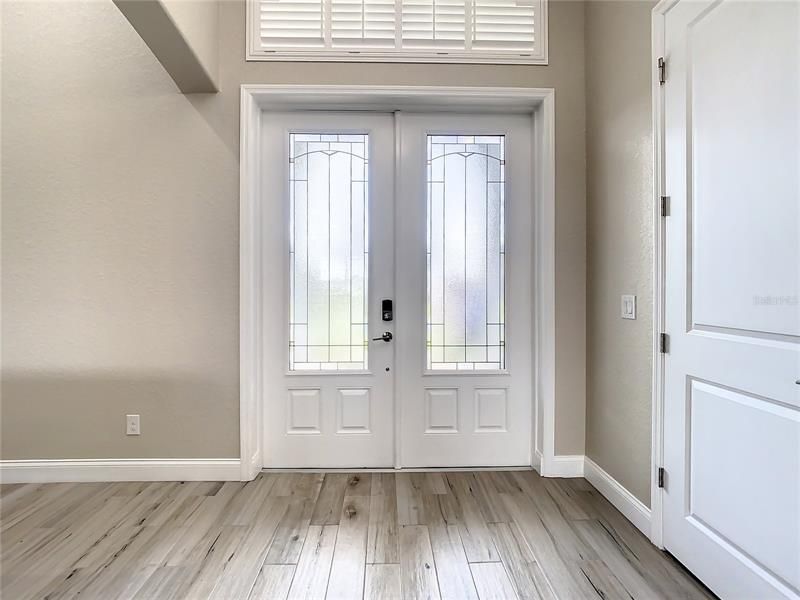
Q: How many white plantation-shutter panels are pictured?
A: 4